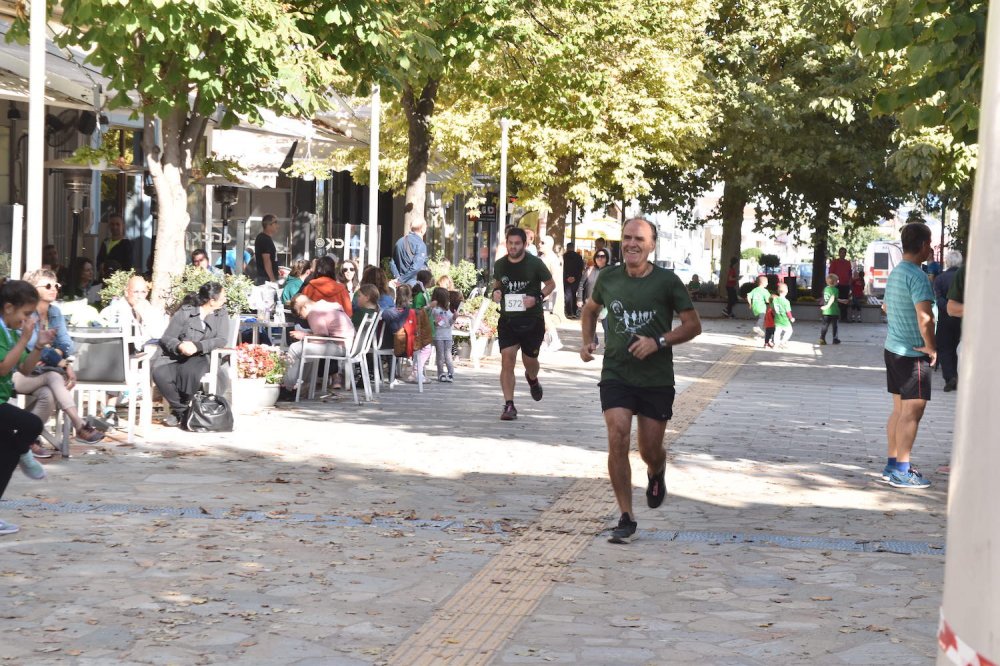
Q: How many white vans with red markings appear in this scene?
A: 1